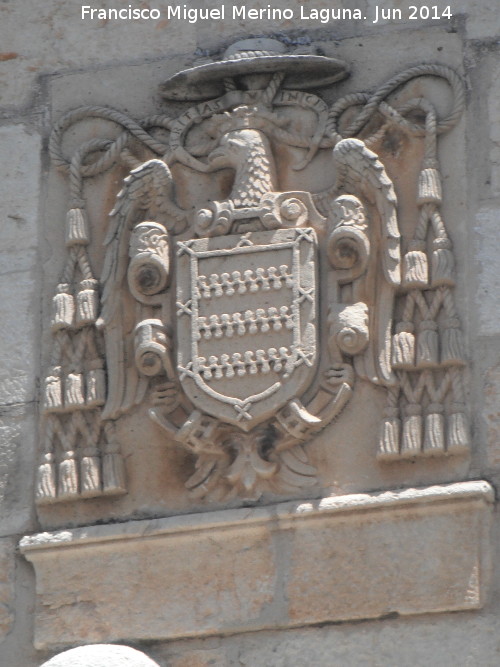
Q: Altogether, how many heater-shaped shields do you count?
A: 1